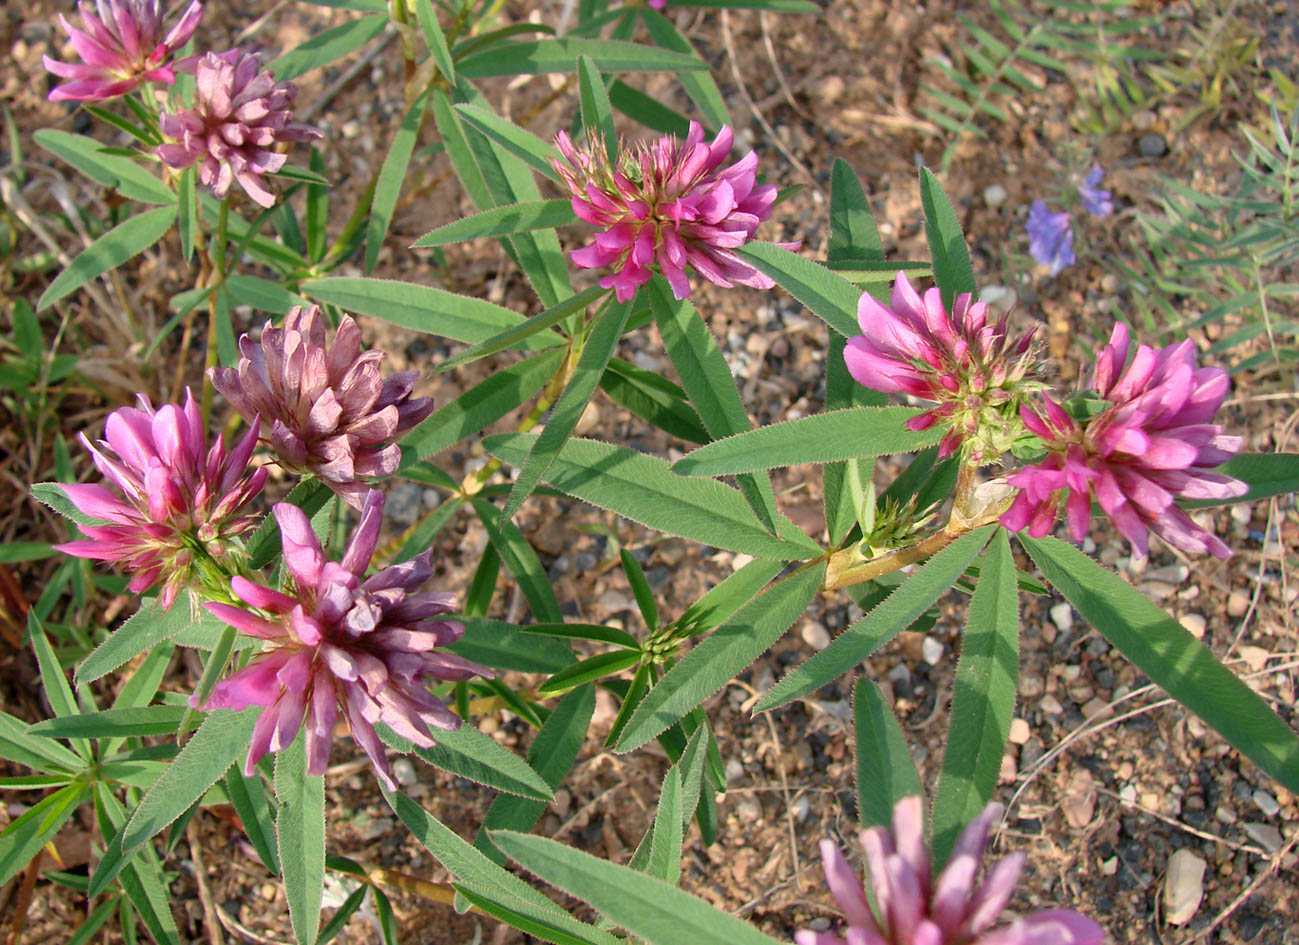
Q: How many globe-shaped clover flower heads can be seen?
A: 9